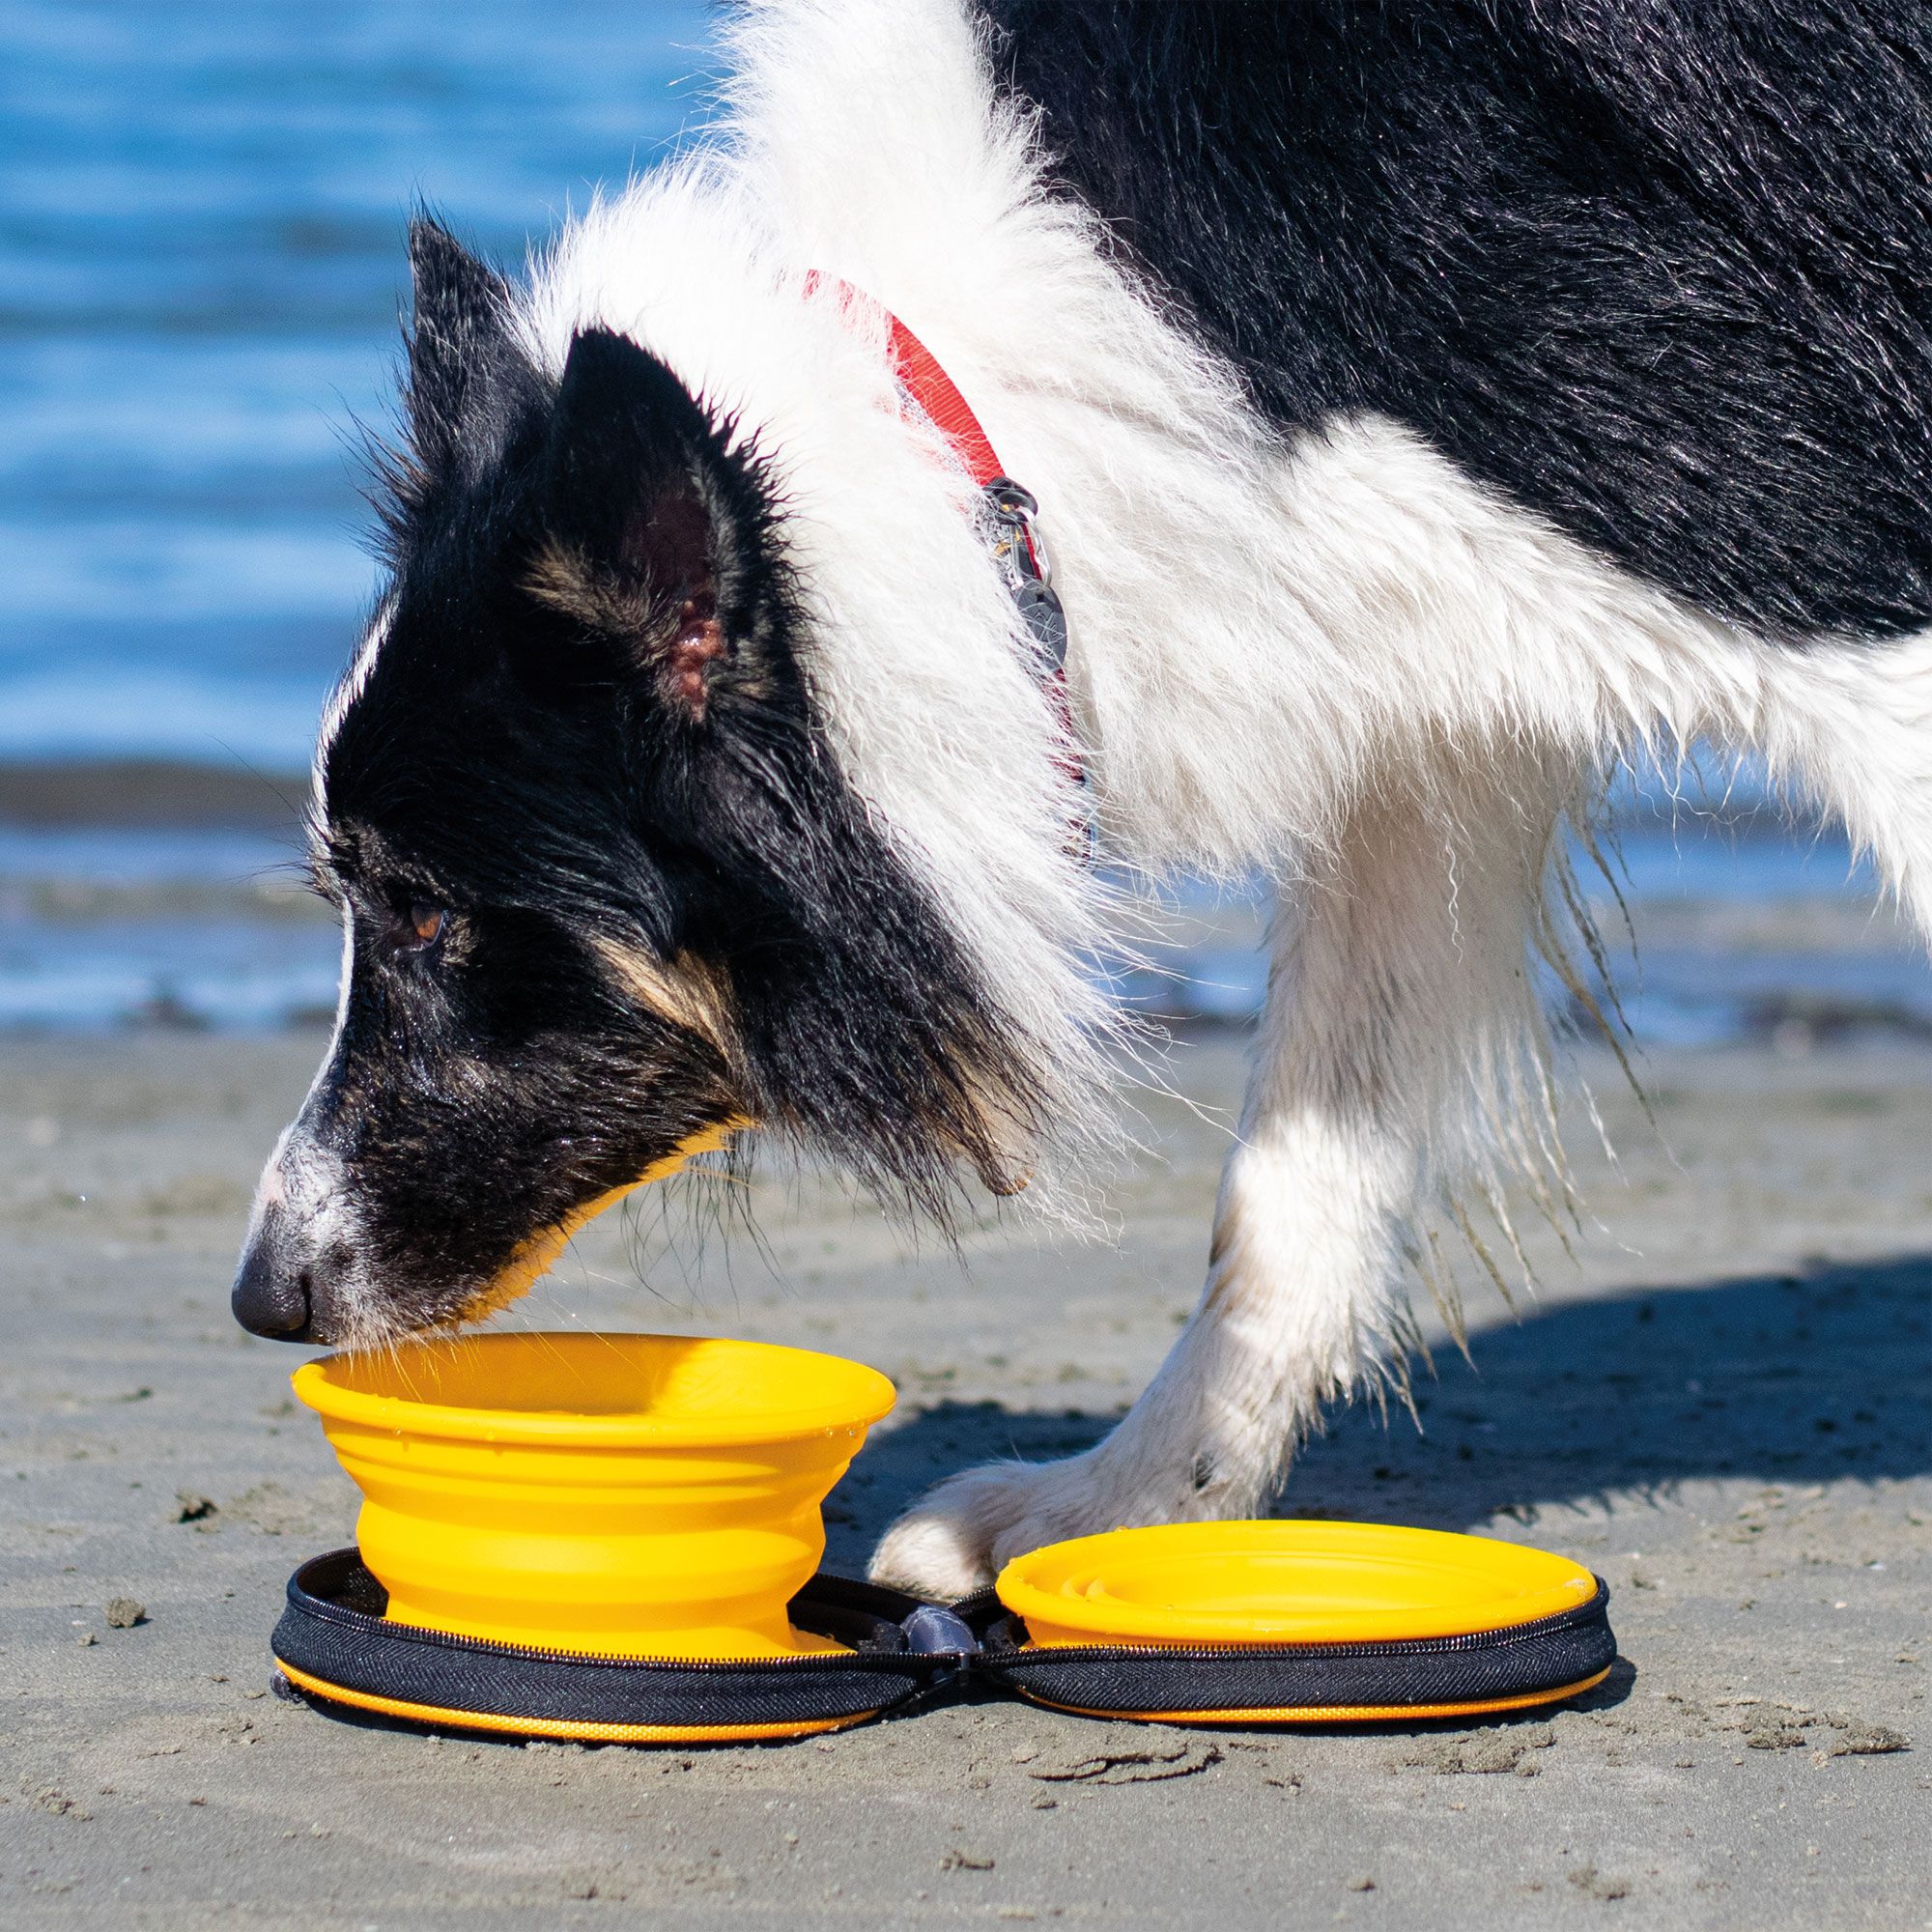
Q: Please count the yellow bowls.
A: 2